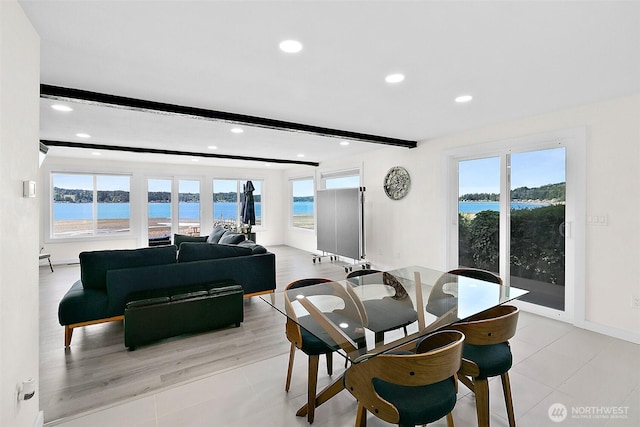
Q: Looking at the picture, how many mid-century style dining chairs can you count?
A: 5